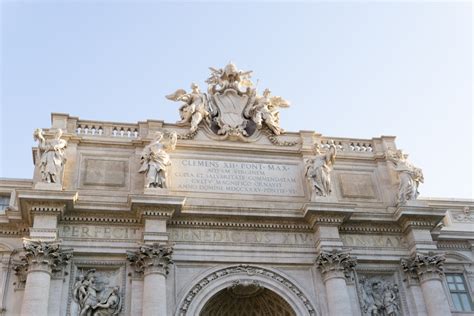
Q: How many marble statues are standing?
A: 4